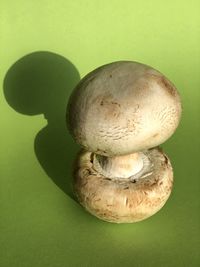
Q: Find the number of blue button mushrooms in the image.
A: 0